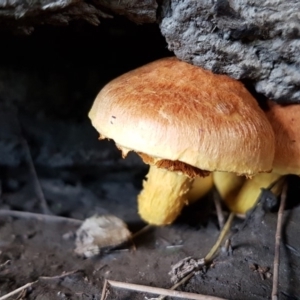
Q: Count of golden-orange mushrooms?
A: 2